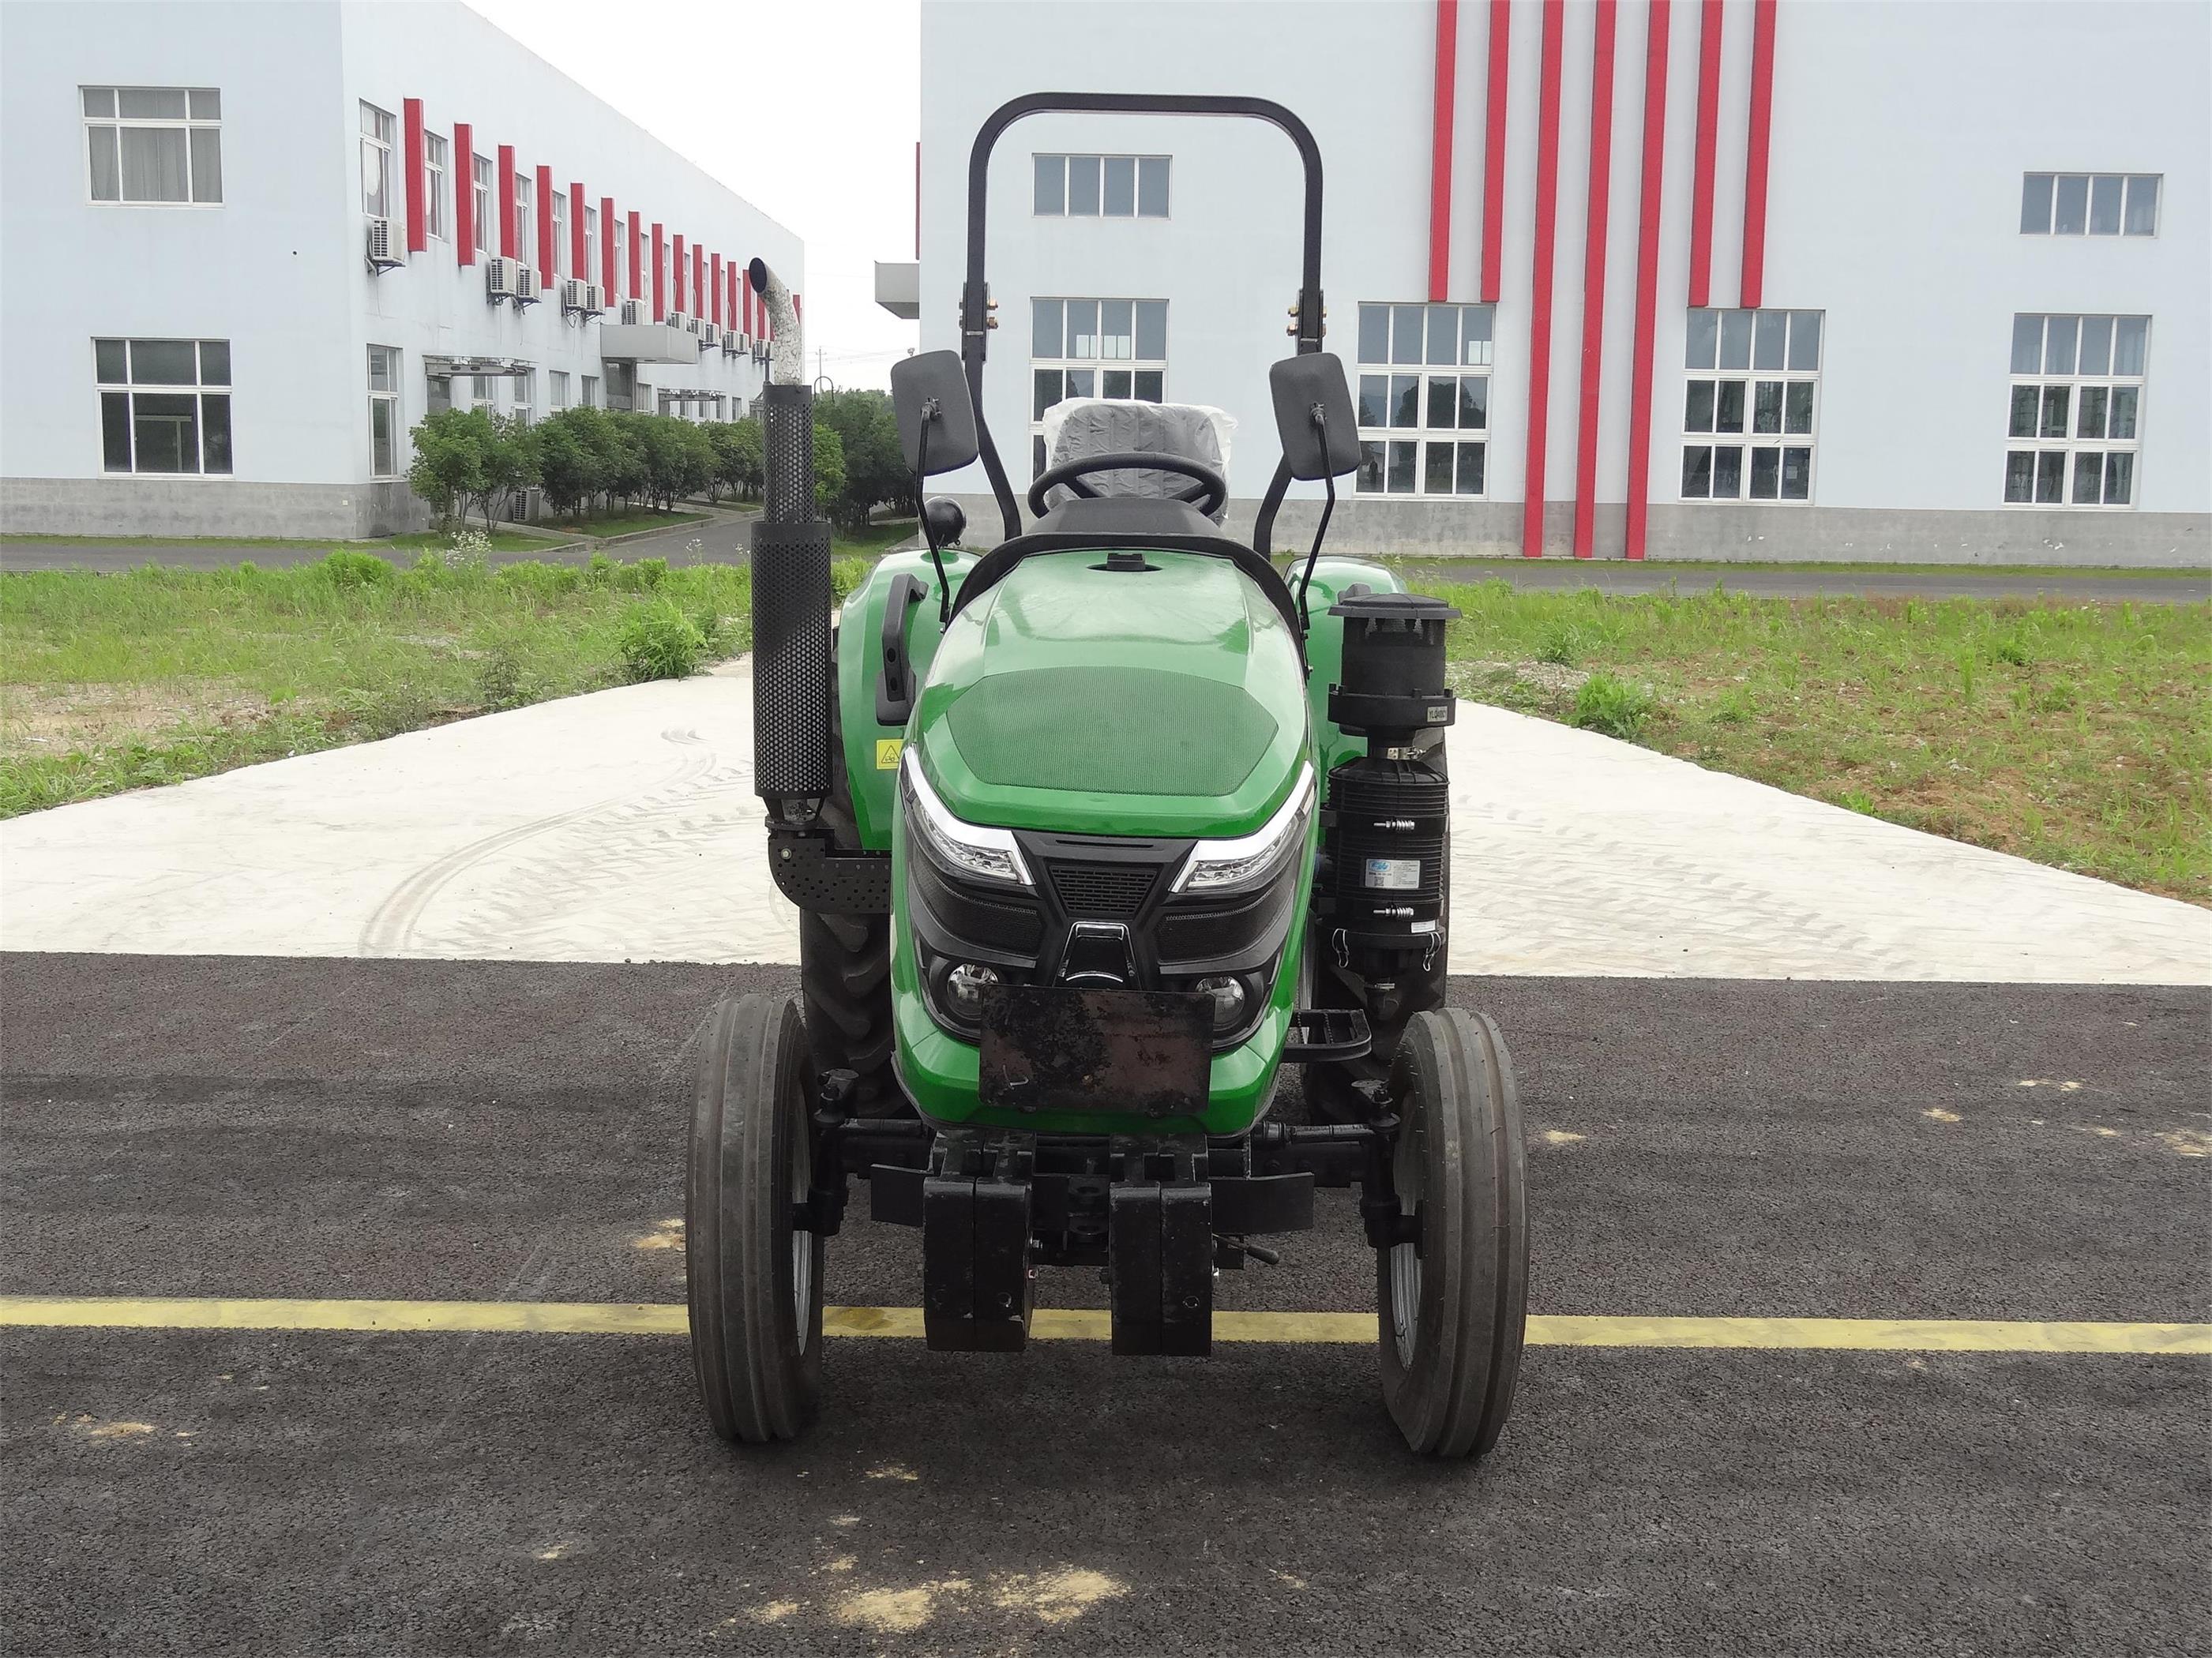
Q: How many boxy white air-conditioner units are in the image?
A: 14